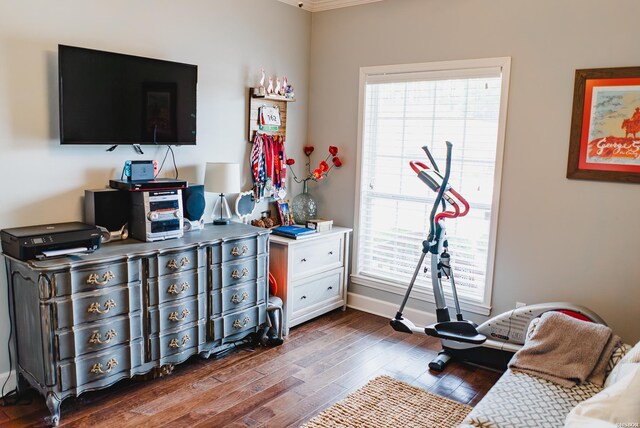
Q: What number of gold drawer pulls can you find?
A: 12